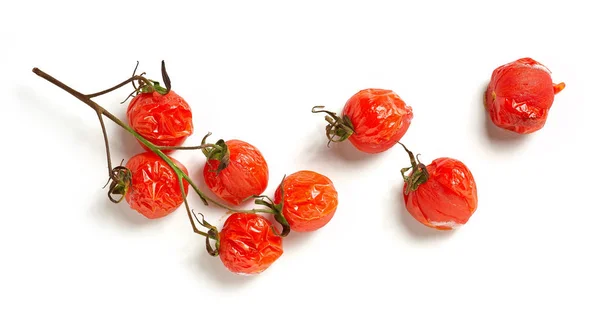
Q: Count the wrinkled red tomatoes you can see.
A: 8